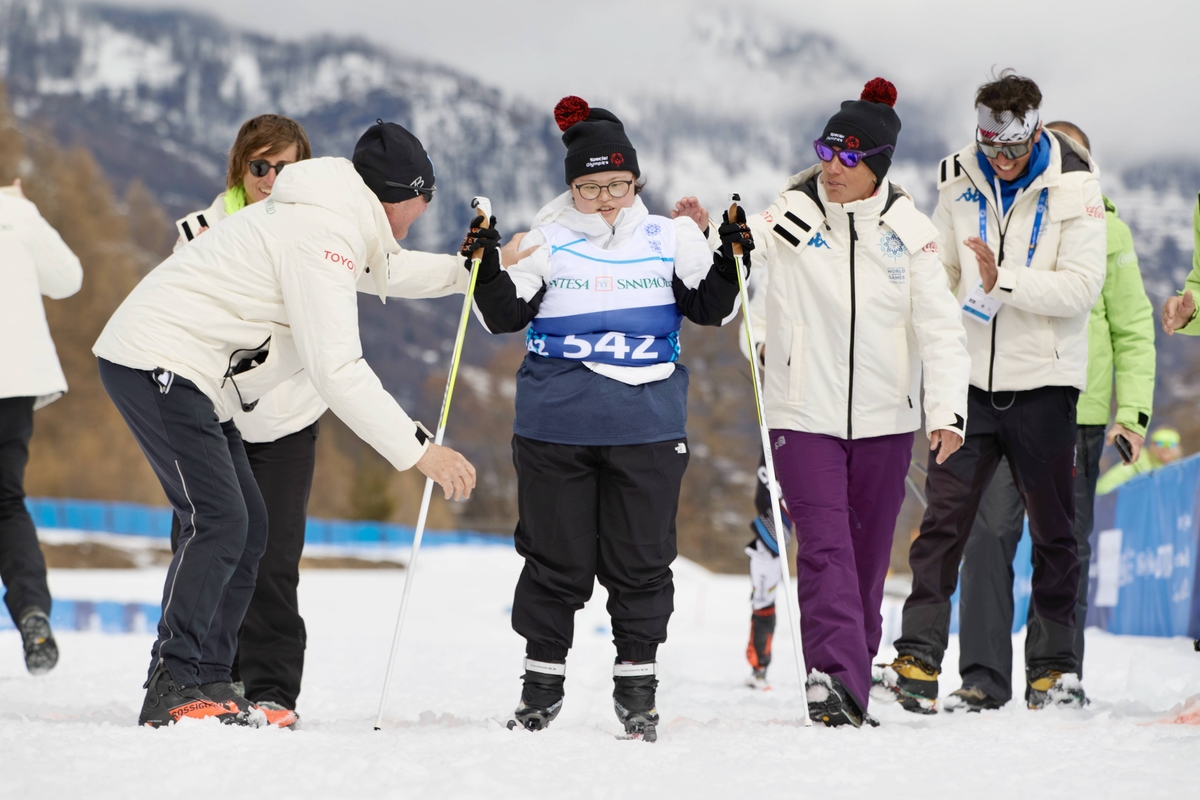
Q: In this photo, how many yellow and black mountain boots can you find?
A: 2